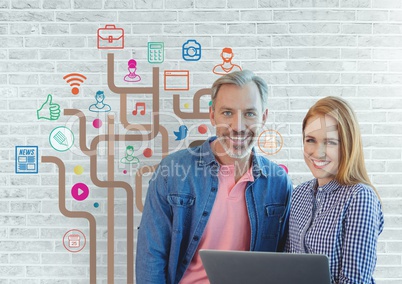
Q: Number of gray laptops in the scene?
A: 1